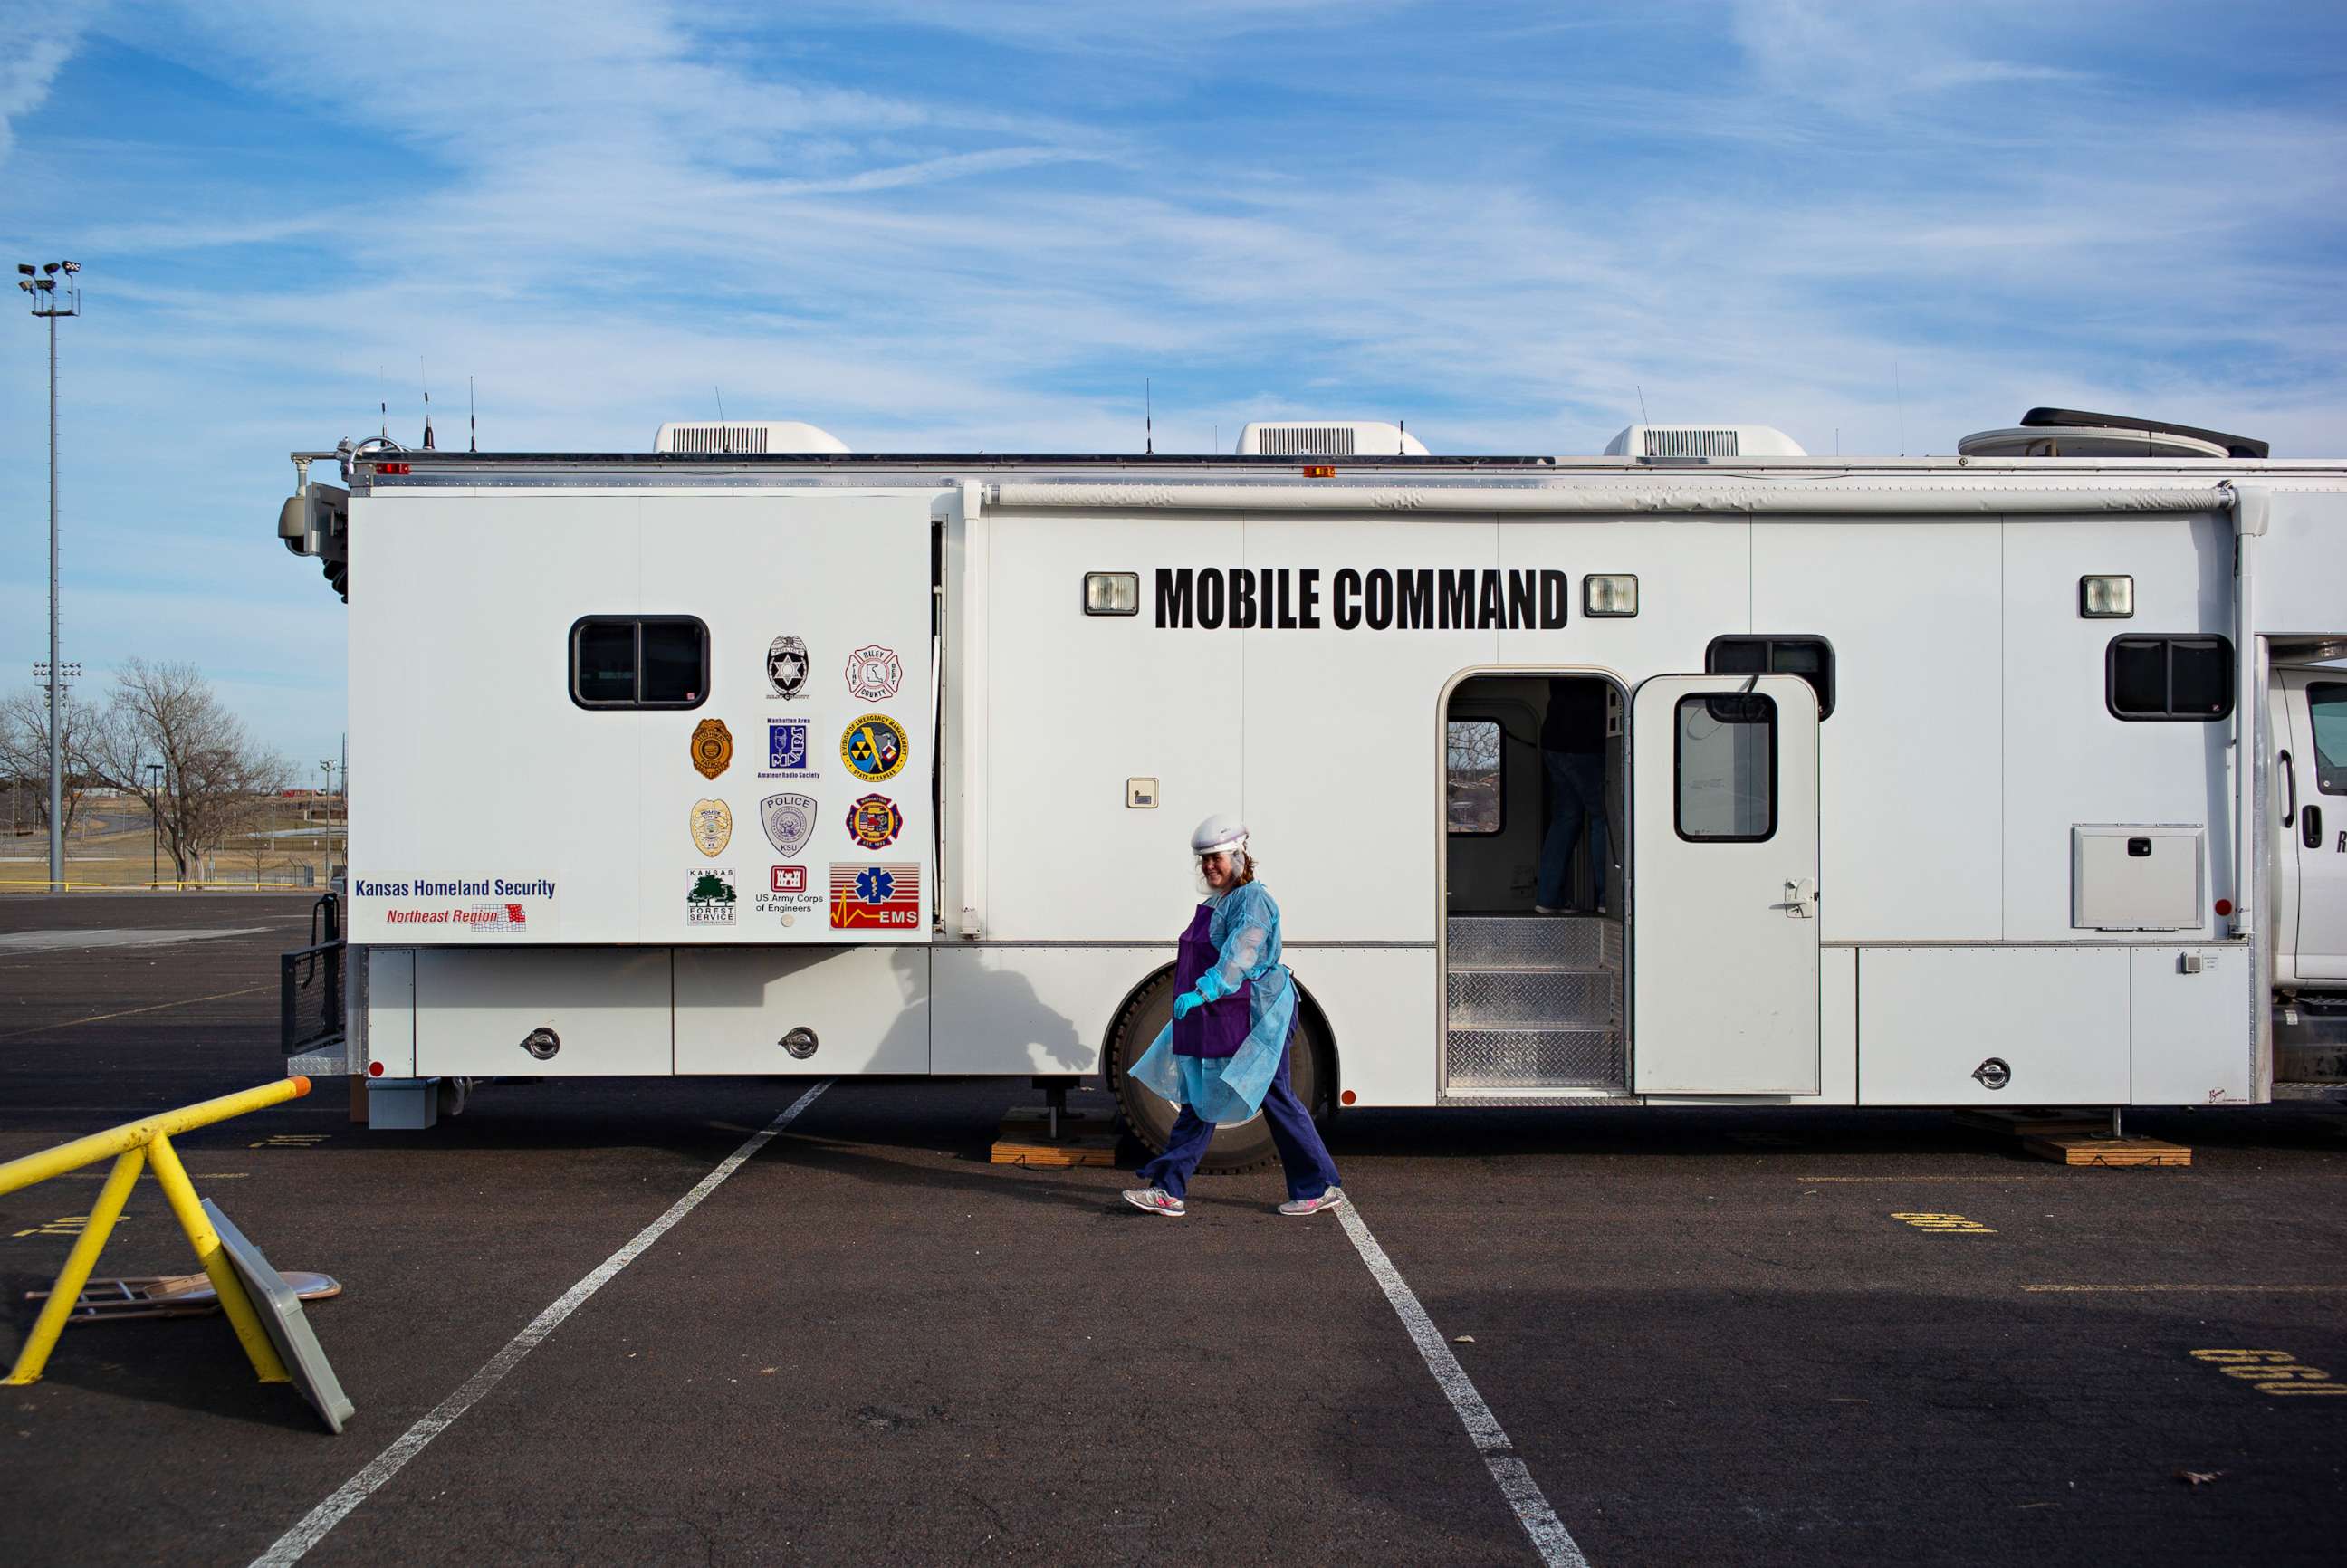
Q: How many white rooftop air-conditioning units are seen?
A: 3